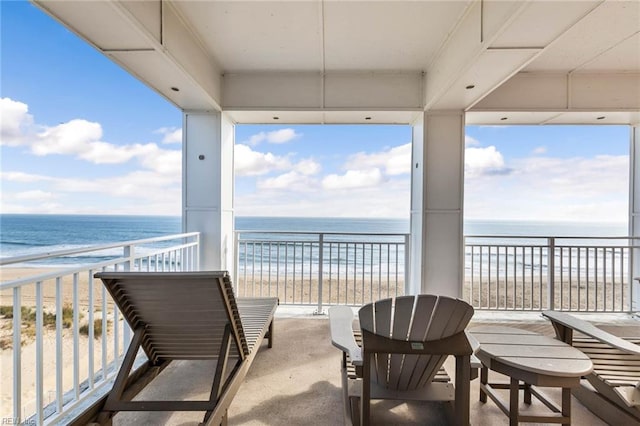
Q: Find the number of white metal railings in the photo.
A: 3